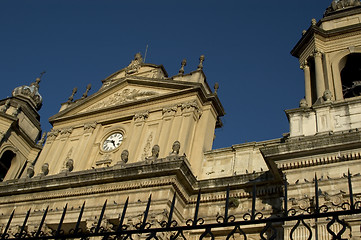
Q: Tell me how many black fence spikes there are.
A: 15